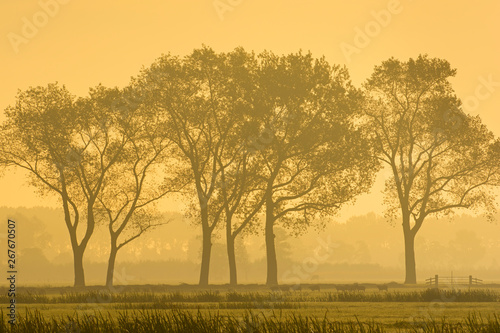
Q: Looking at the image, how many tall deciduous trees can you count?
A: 6